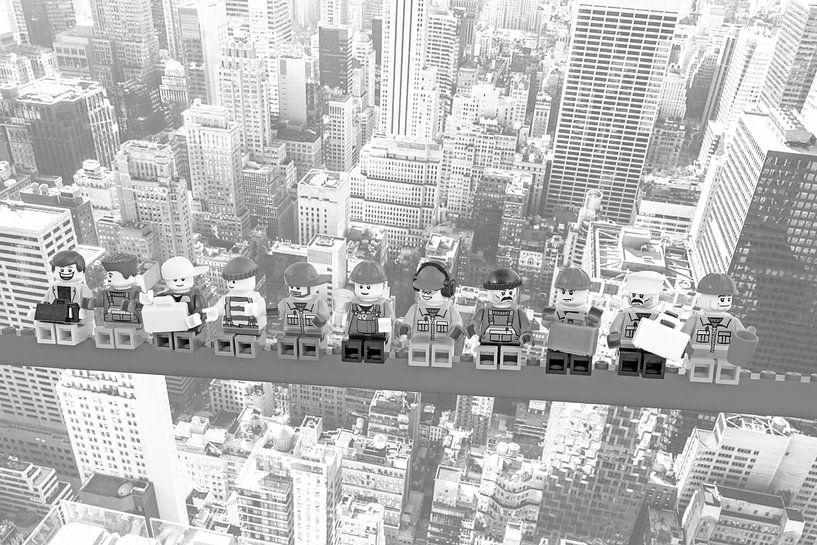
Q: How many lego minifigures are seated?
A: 11